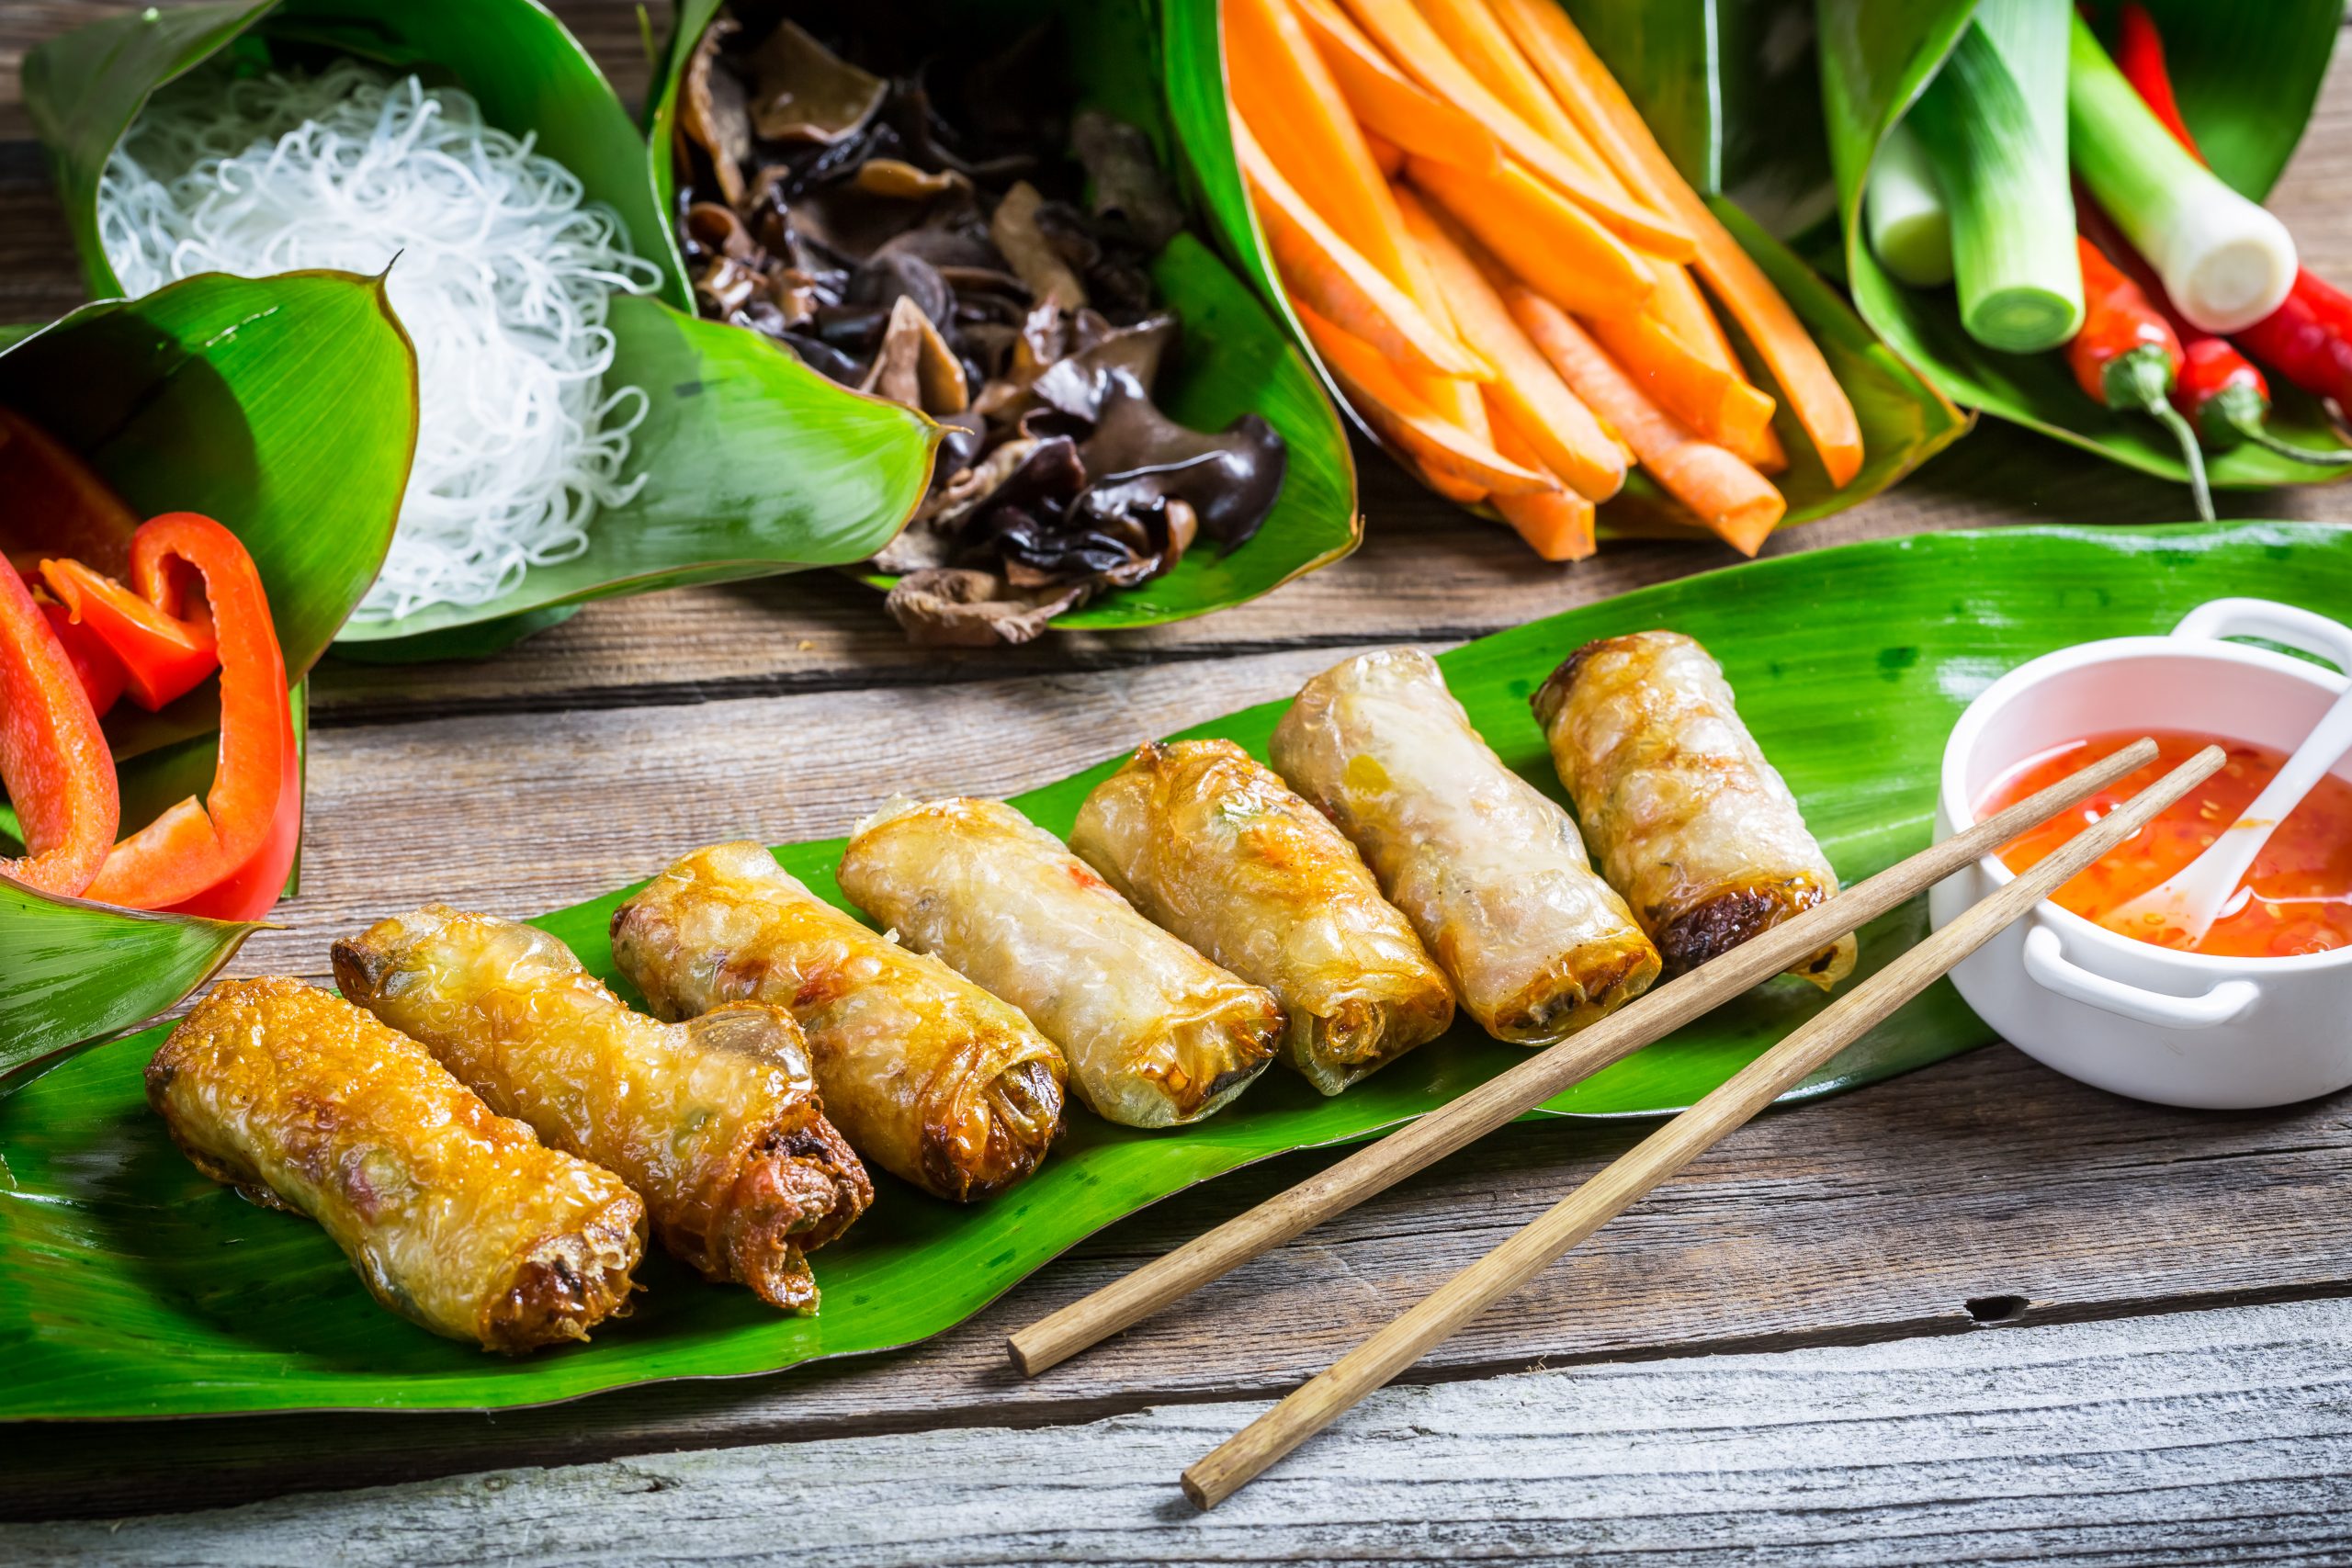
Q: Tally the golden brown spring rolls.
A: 7